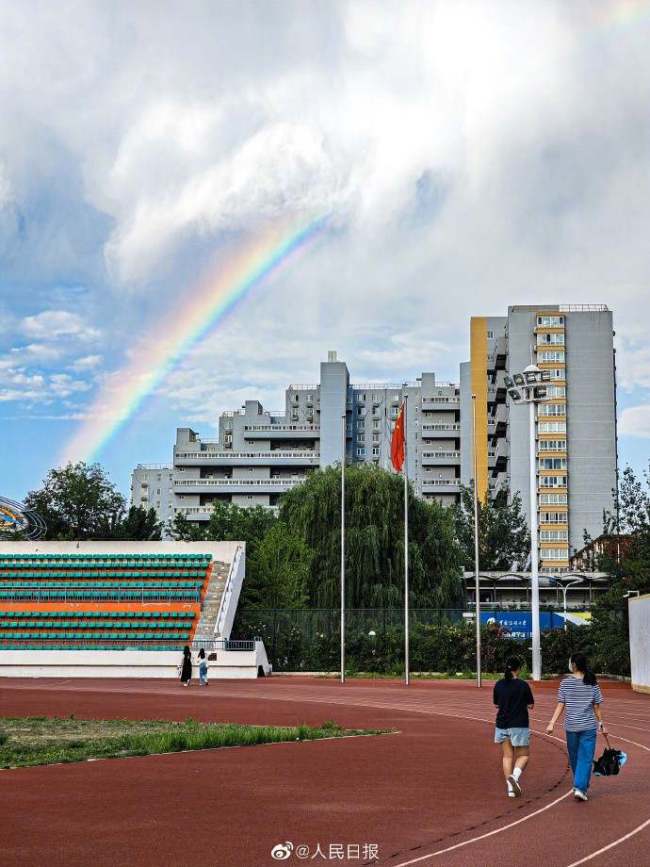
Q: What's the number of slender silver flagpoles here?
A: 3